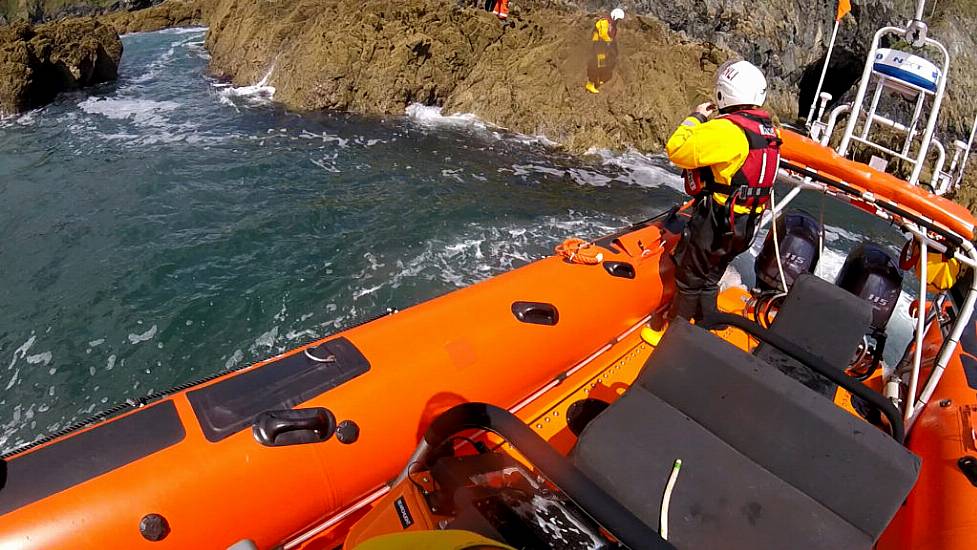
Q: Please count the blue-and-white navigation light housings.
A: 1